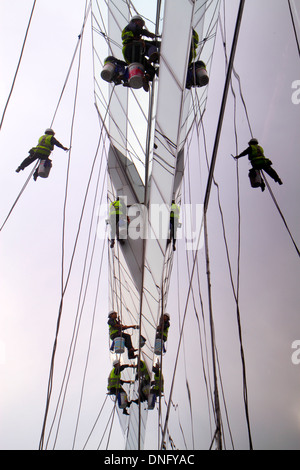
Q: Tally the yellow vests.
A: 11